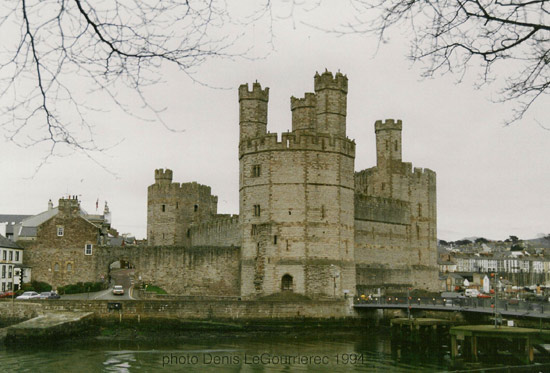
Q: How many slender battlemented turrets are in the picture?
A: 5